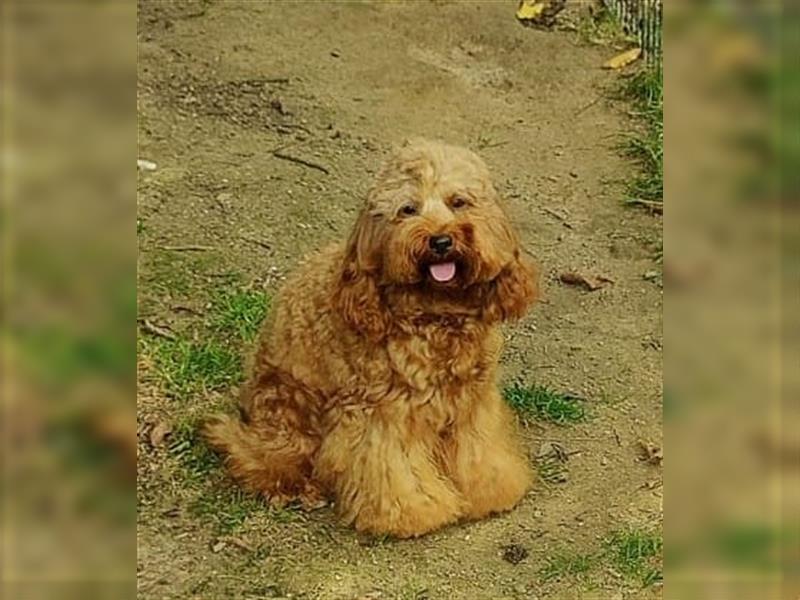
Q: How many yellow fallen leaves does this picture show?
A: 2